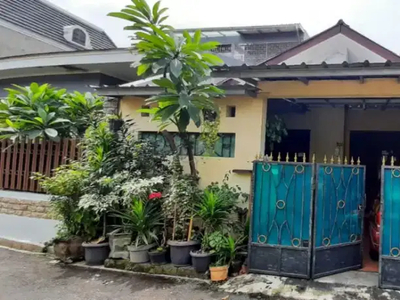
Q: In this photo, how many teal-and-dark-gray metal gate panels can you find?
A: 3